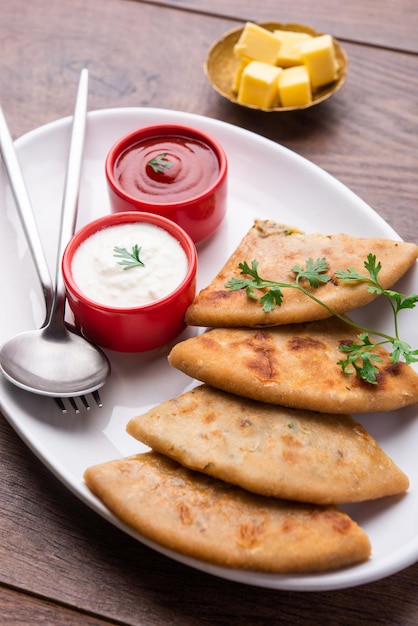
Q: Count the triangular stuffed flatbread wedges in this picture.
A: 4